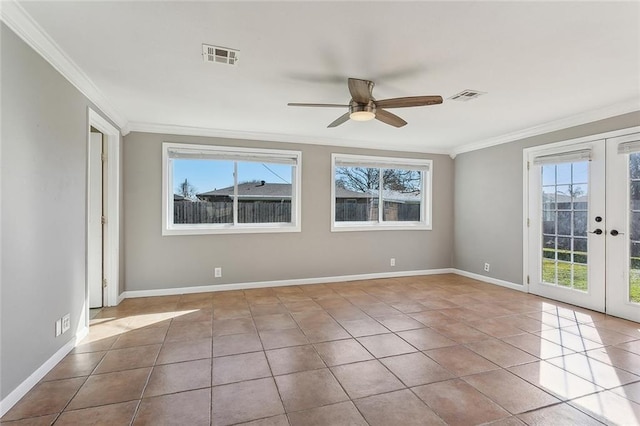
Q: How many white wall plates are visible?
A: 5